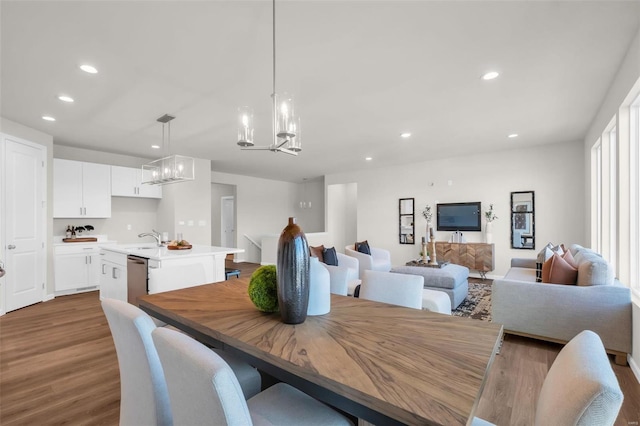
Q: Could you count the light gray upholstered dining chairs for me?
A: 5